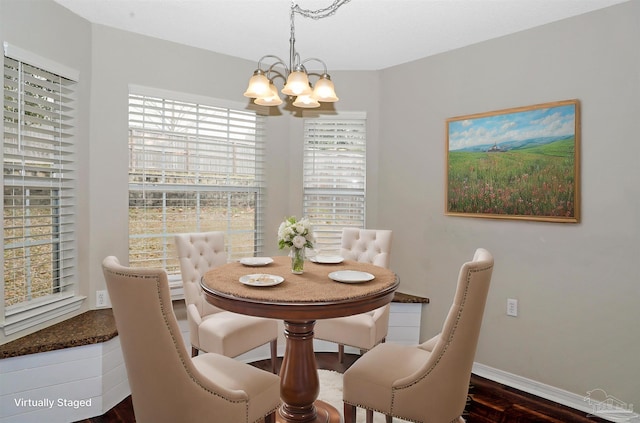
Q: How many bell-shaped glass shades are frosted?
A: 5